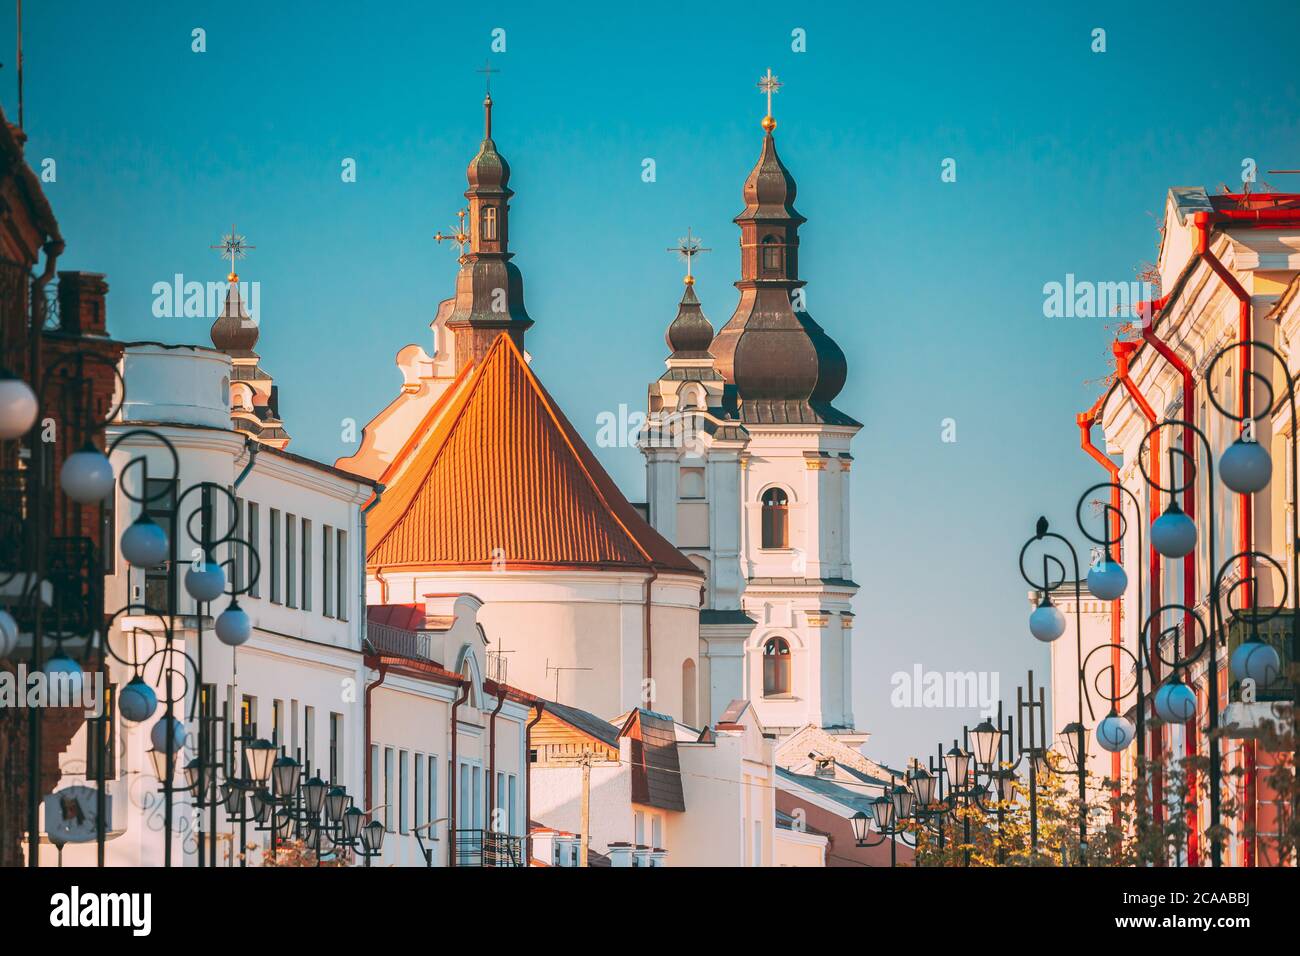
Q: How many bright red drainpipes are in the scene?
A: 4